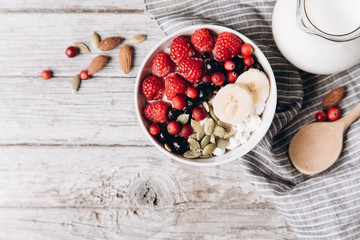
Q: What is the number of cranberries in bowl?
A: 12